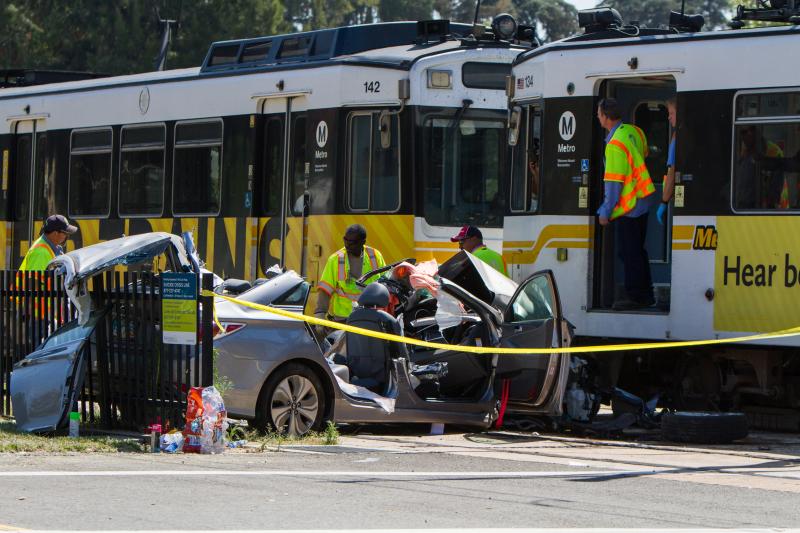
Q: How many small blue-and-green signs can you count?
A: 1